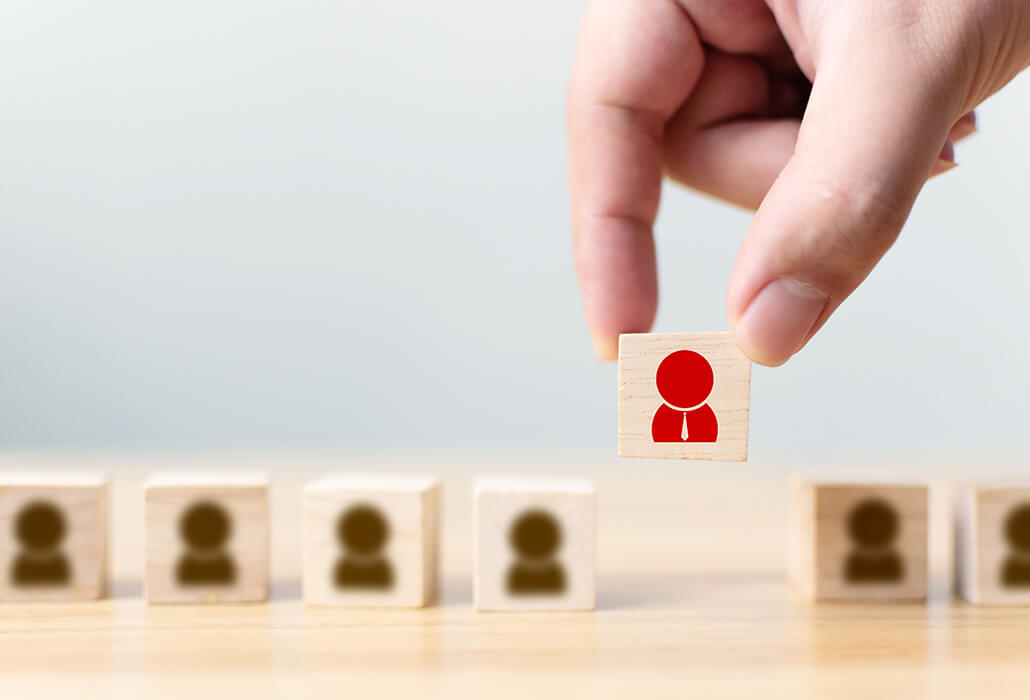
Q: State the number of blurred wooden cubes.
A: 6